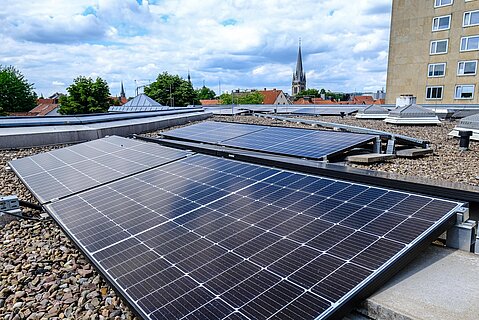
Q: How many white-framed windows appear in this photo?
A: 9